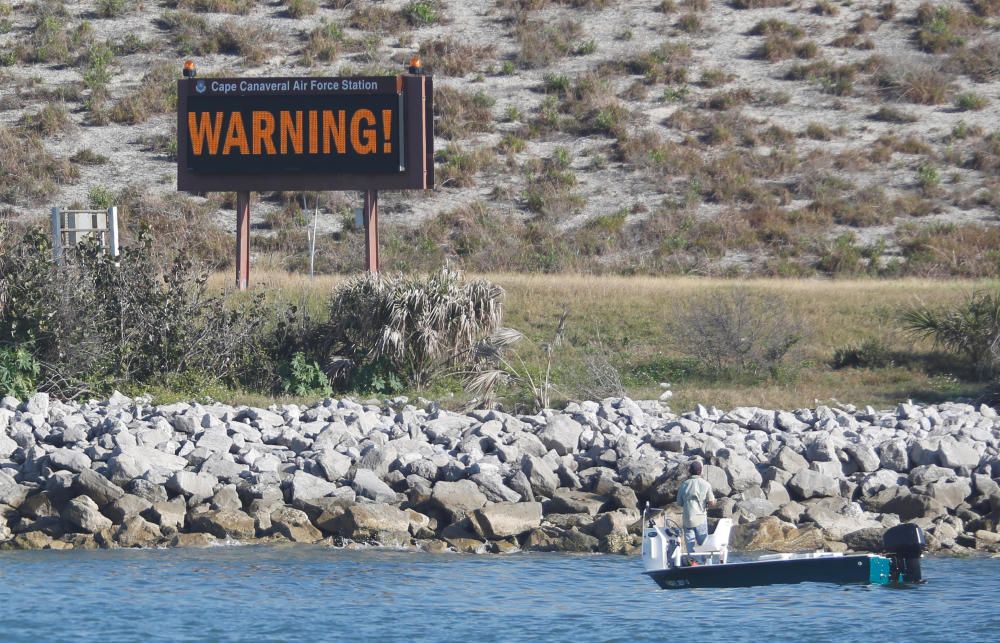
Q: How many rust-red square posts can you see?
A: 2